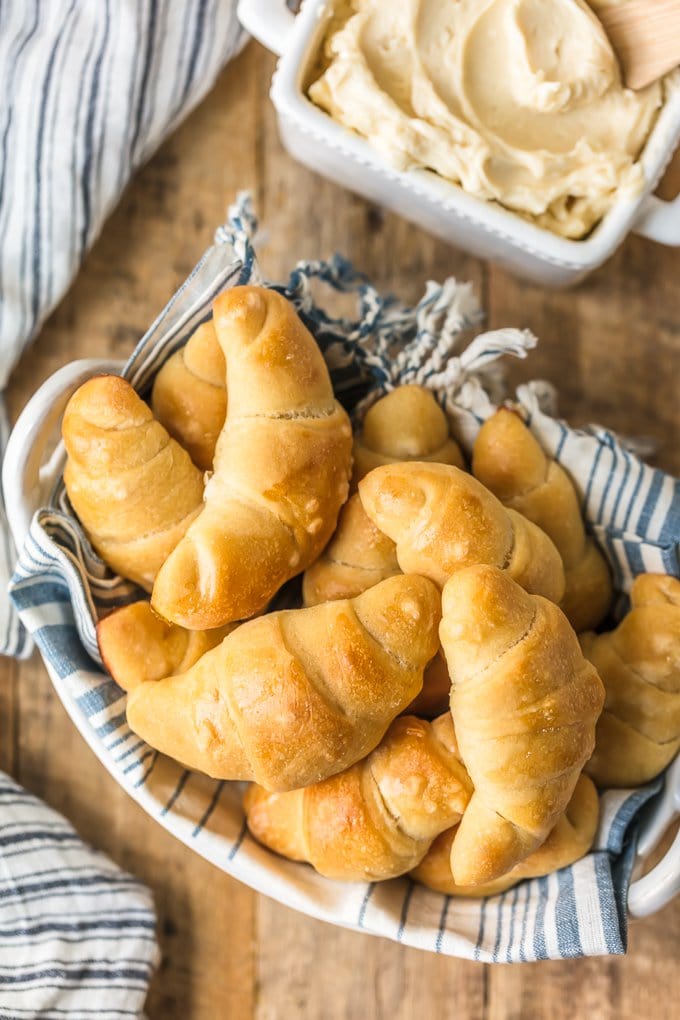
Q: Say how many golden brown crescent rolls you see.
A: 13